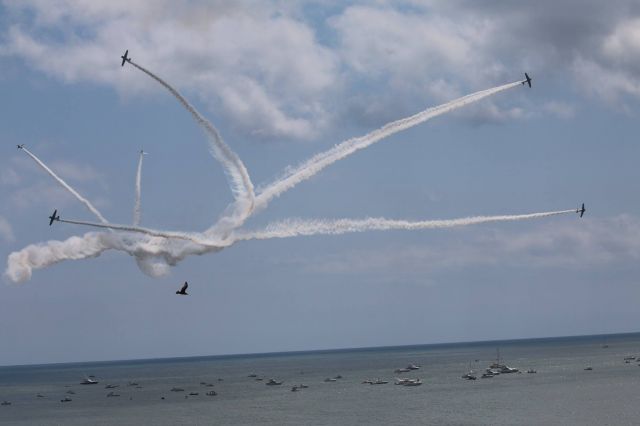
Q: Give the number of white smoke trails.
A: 6